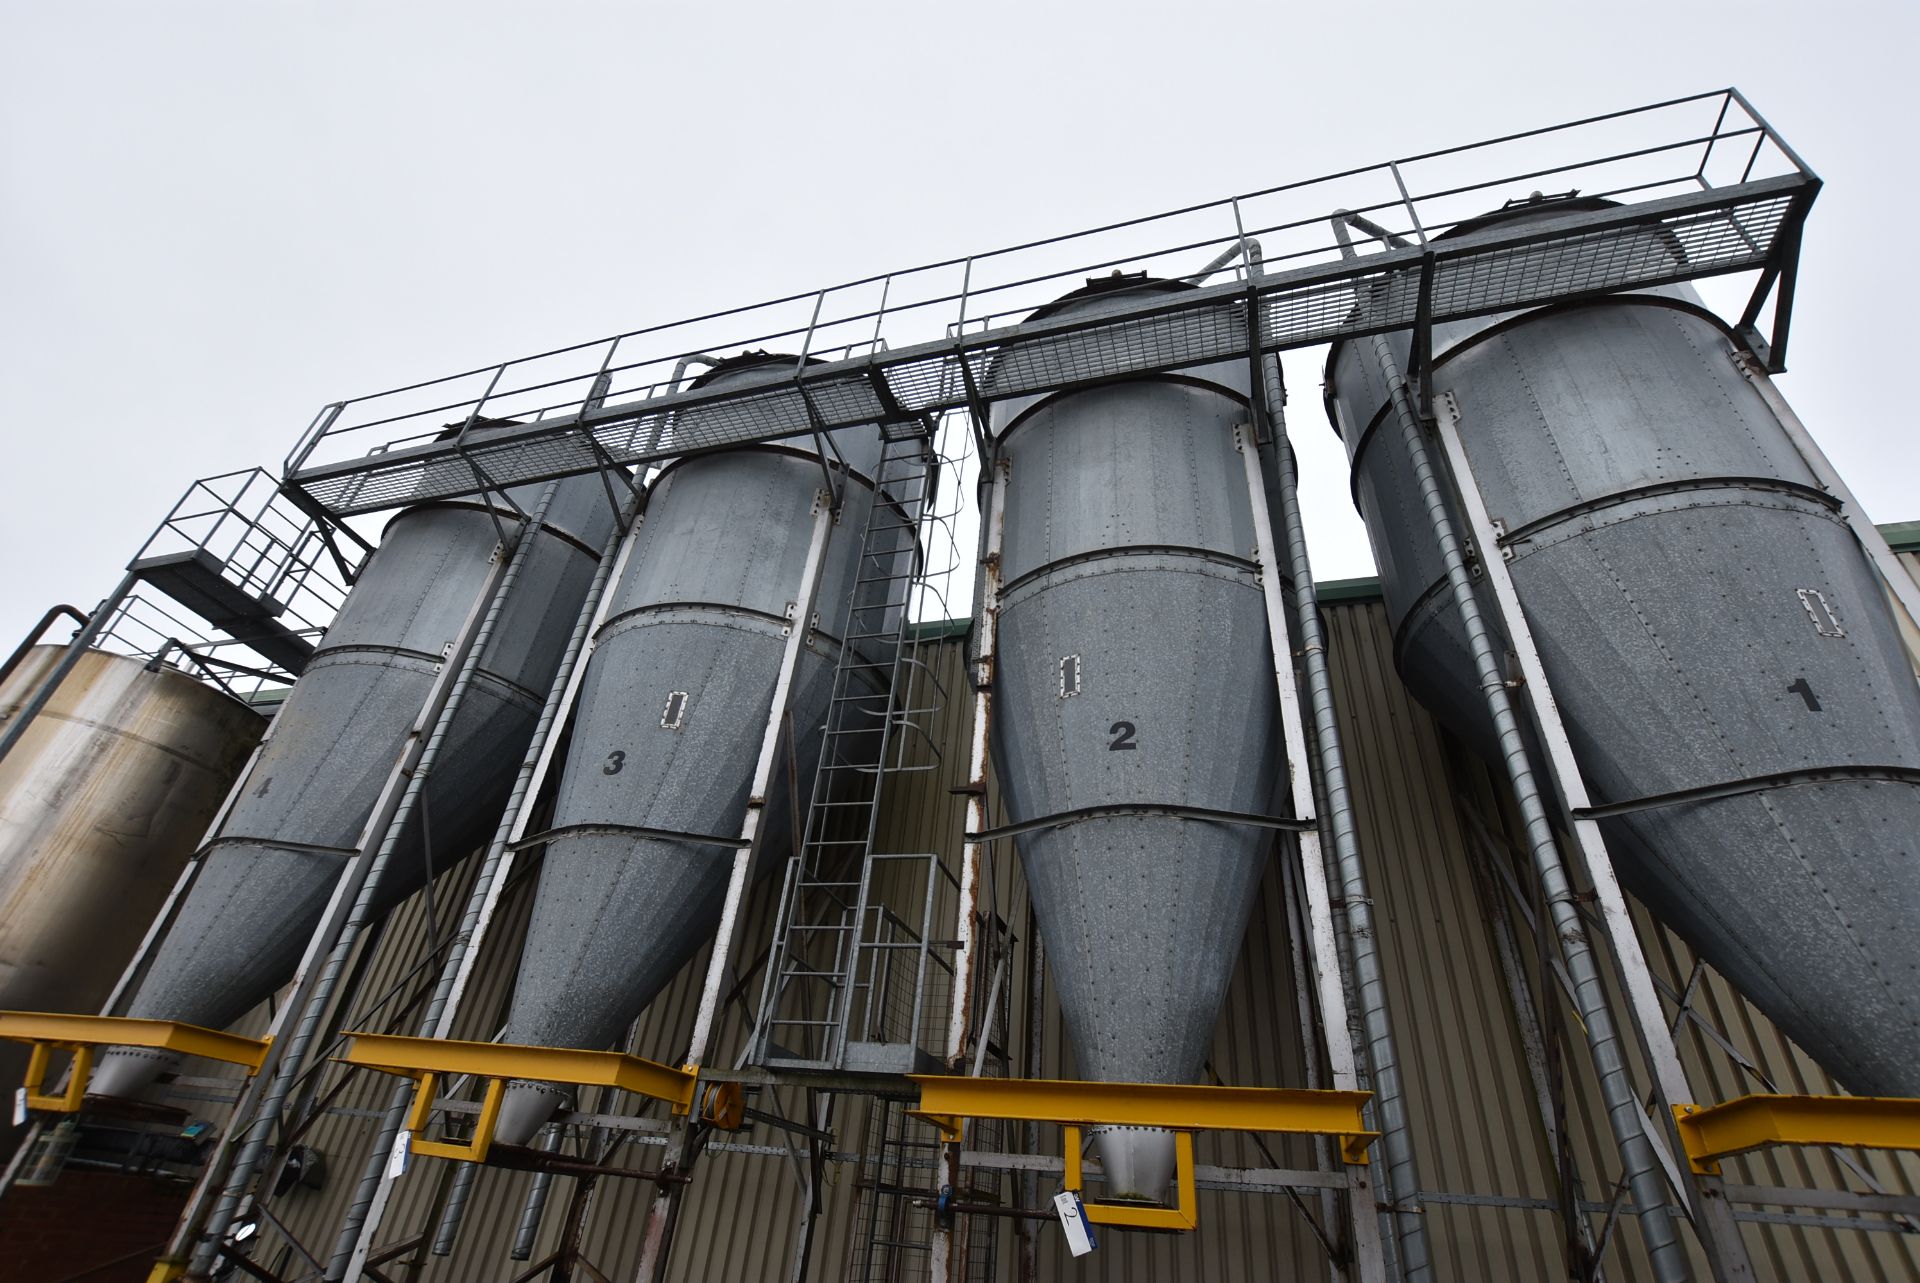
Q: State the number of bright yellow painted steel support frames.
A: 4